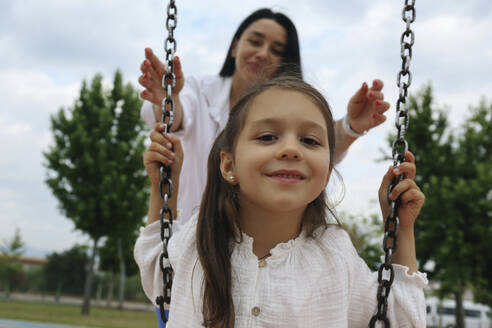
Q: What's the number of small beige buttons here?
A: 2